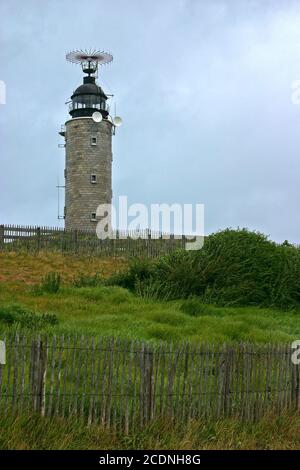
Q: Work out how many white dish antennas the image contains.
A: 2